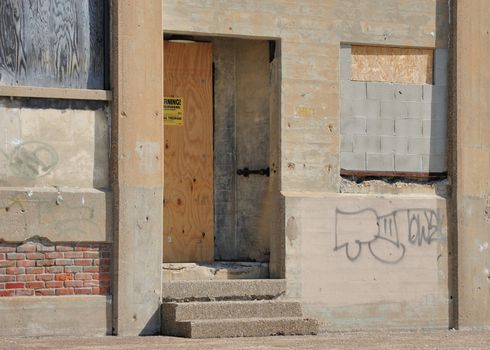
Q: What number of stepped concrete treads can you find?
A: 3